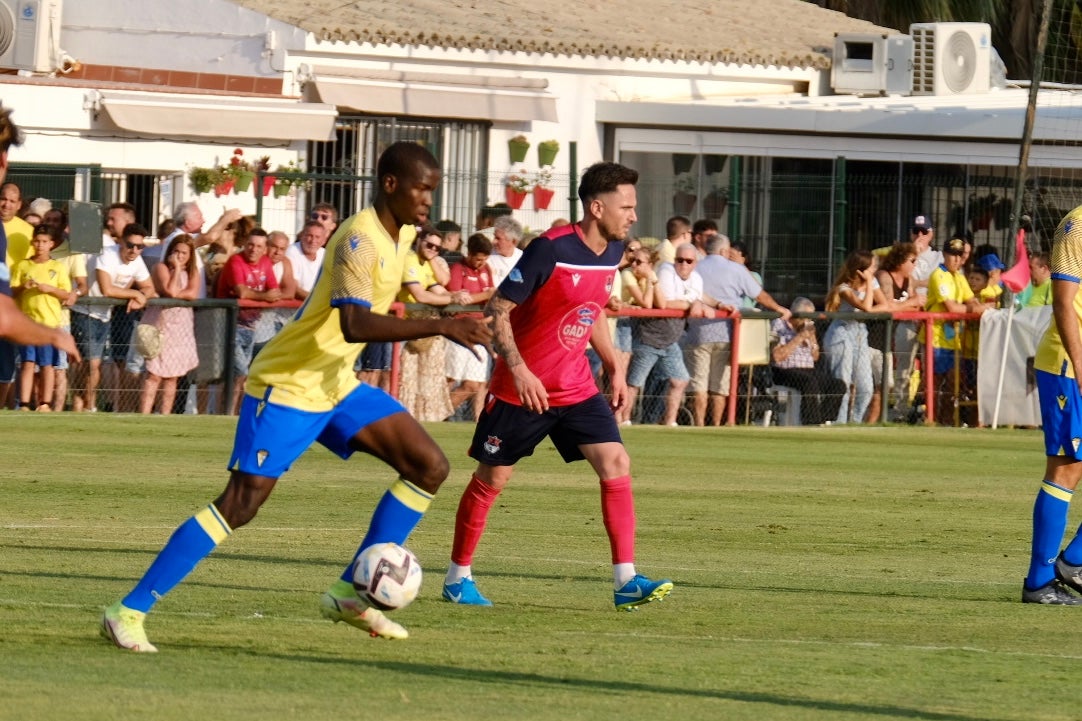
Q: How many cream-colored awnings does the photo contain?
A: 2